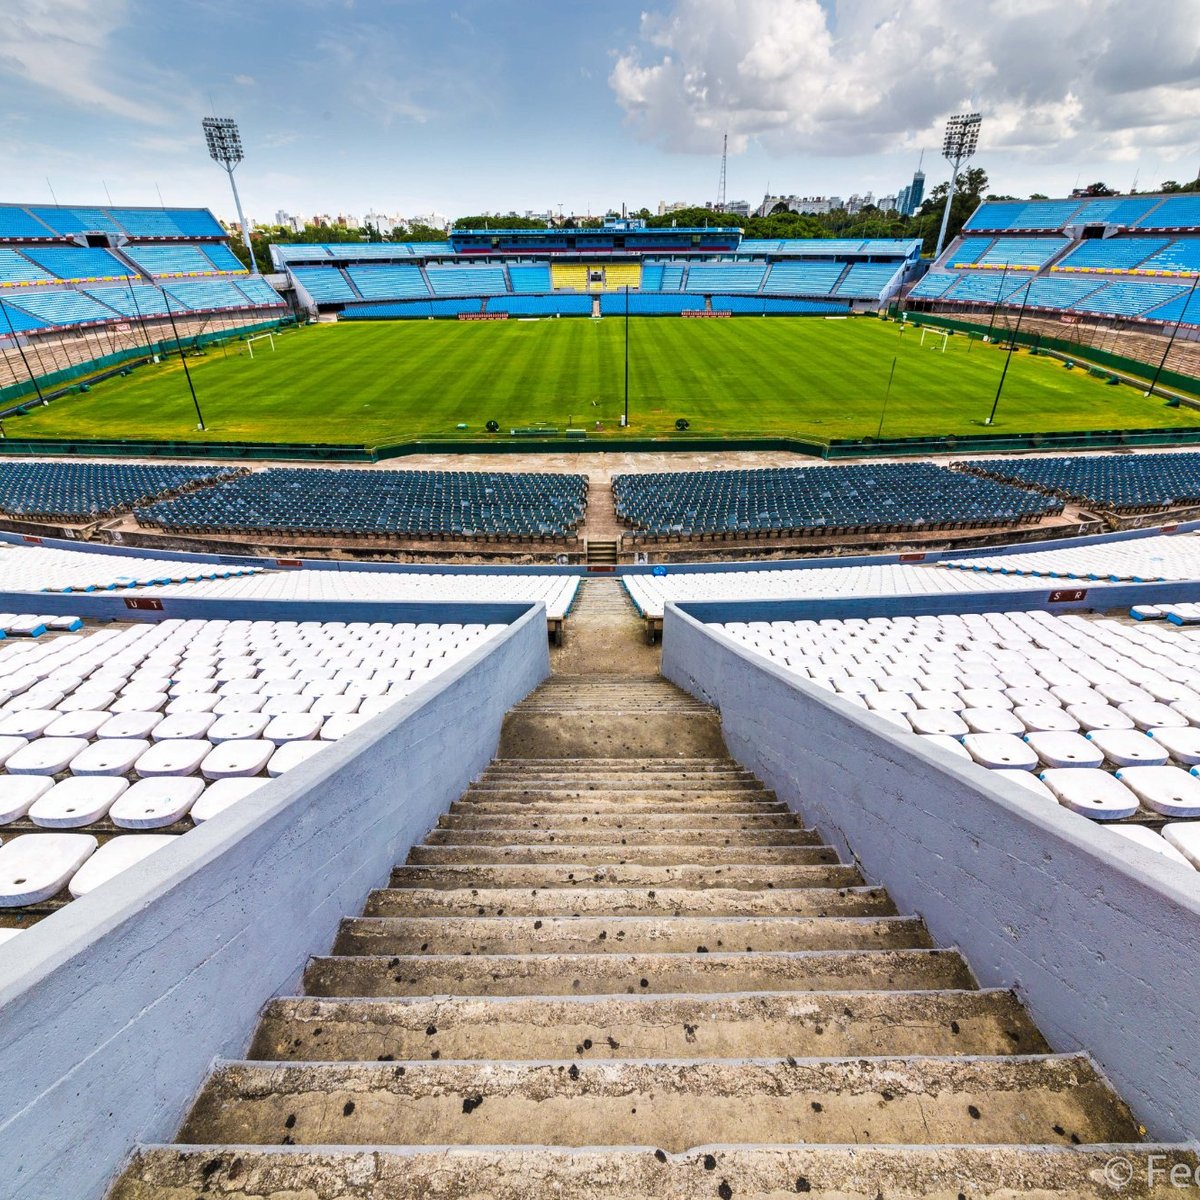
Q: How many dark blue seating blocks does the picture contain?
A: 4